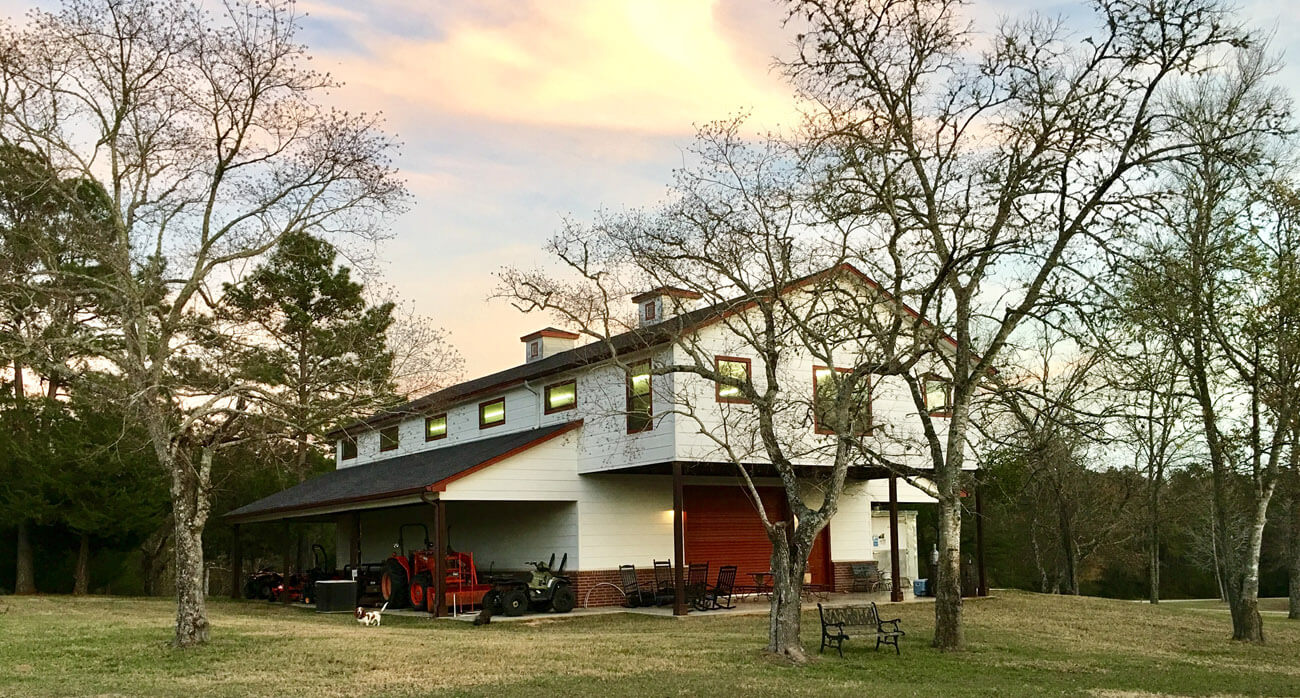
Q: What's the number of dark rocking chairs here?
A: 4